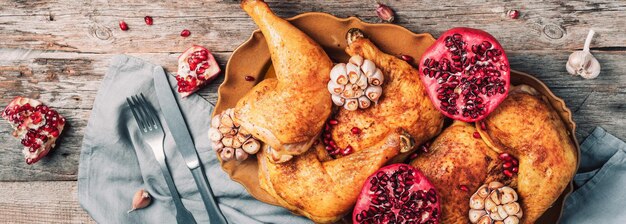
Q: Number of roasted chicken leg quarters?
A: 5